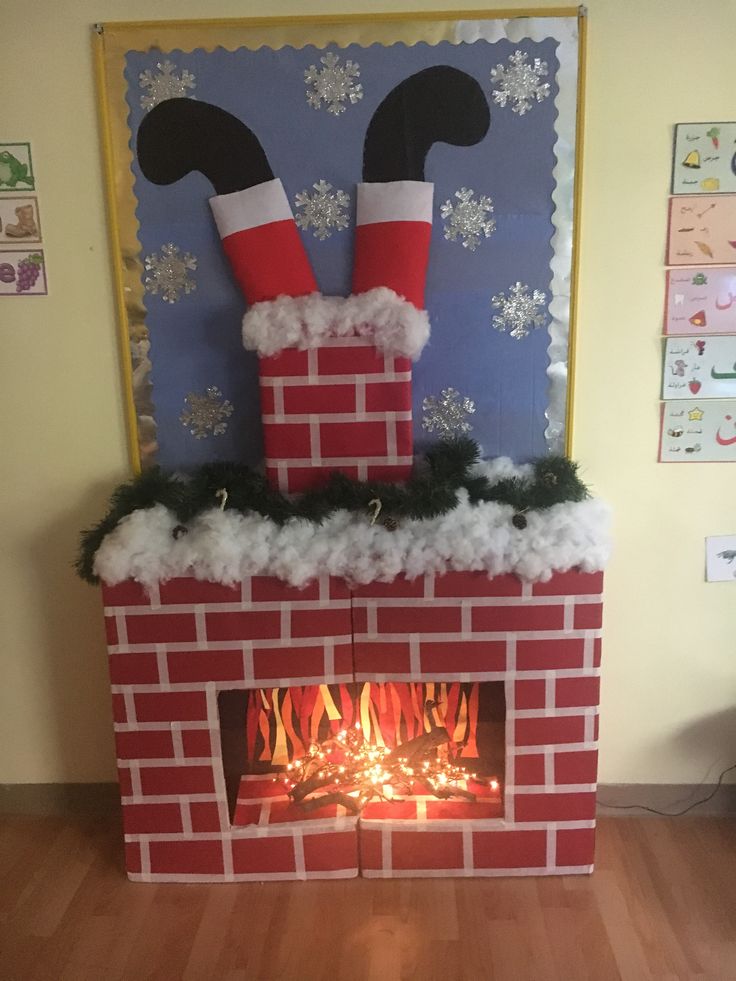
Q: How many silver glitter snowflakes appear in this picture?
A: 9